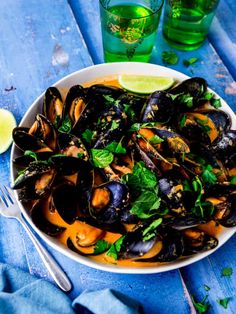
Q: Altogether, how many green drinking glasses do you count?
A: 2